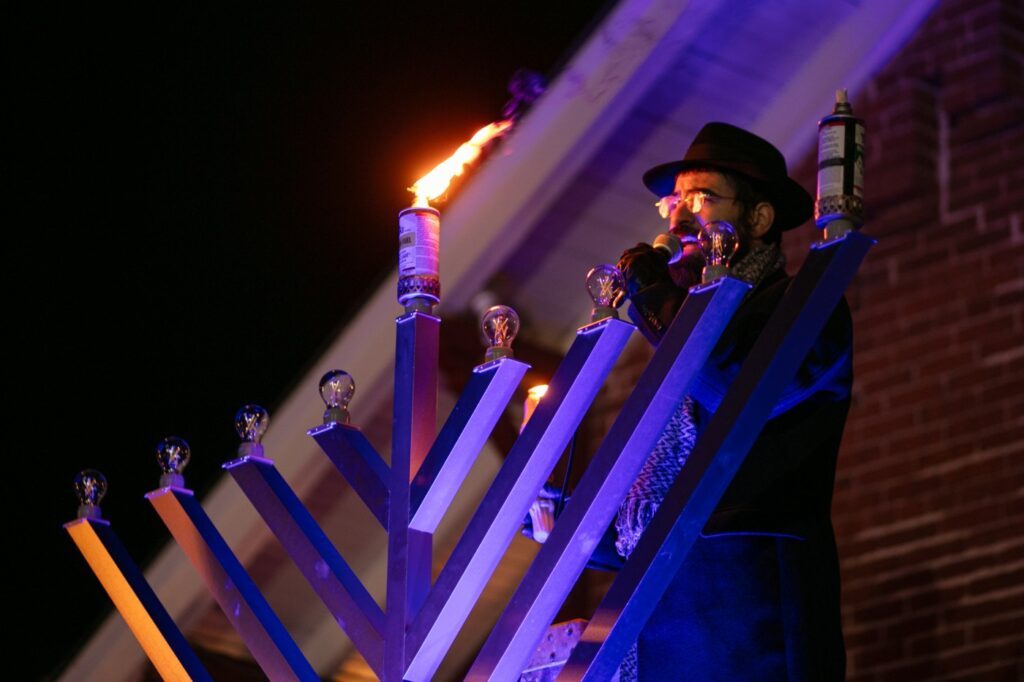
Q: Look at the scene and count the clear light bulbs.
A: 7